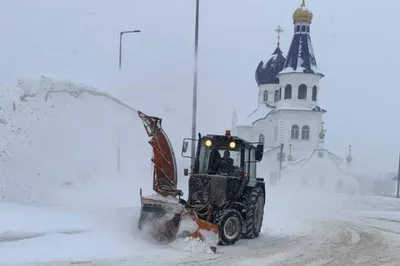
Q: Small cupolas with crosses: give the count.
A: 3